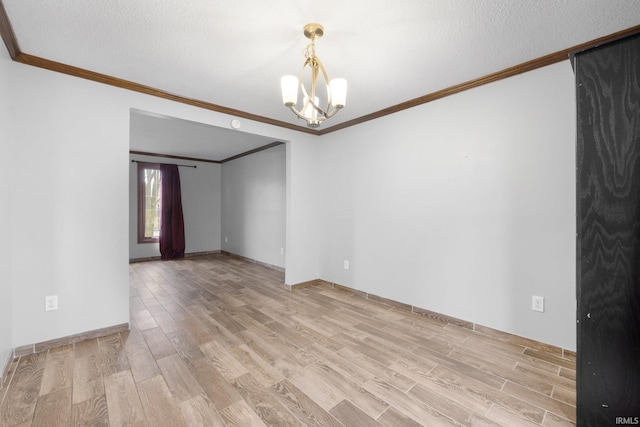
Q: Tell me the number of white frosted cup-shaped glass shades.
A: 3